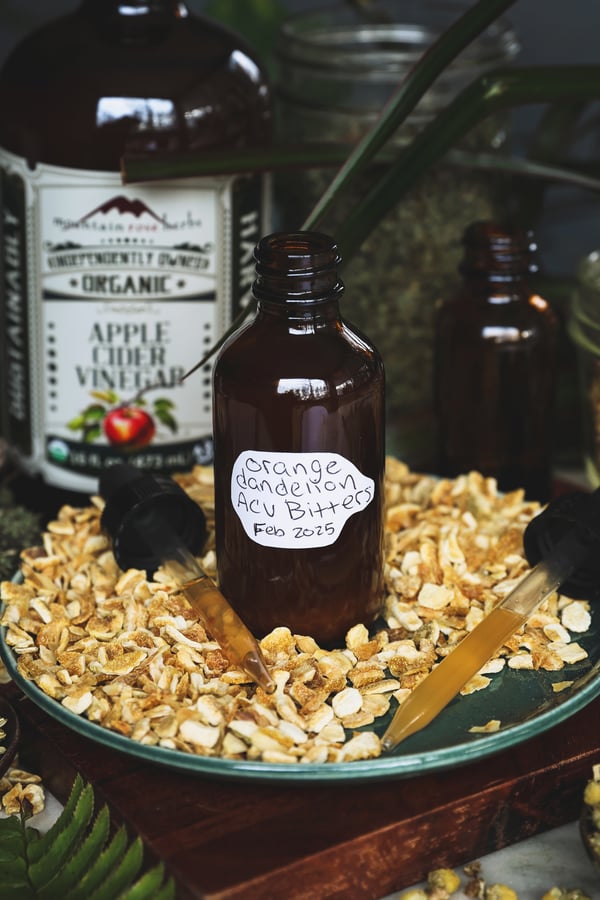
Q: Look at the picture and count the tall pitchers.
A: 0